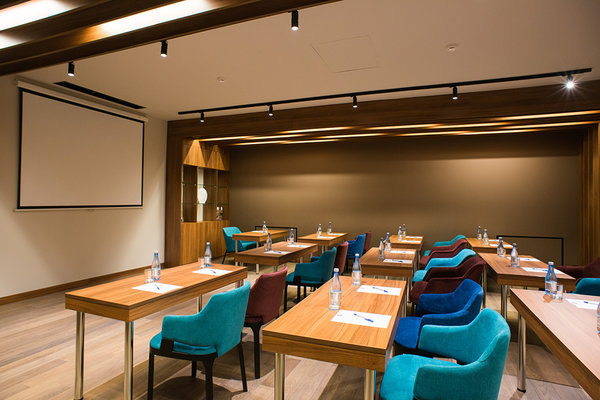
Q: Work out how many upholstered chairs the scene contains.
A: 15